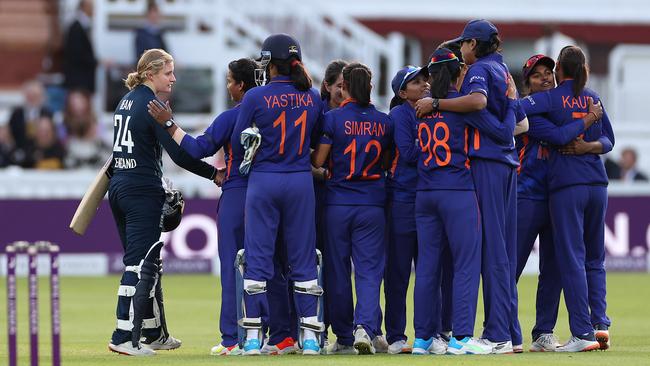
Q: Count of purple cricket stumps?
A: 3